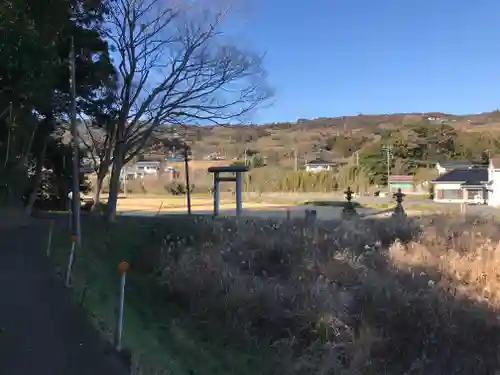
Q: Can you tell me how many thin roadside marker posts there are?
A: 3